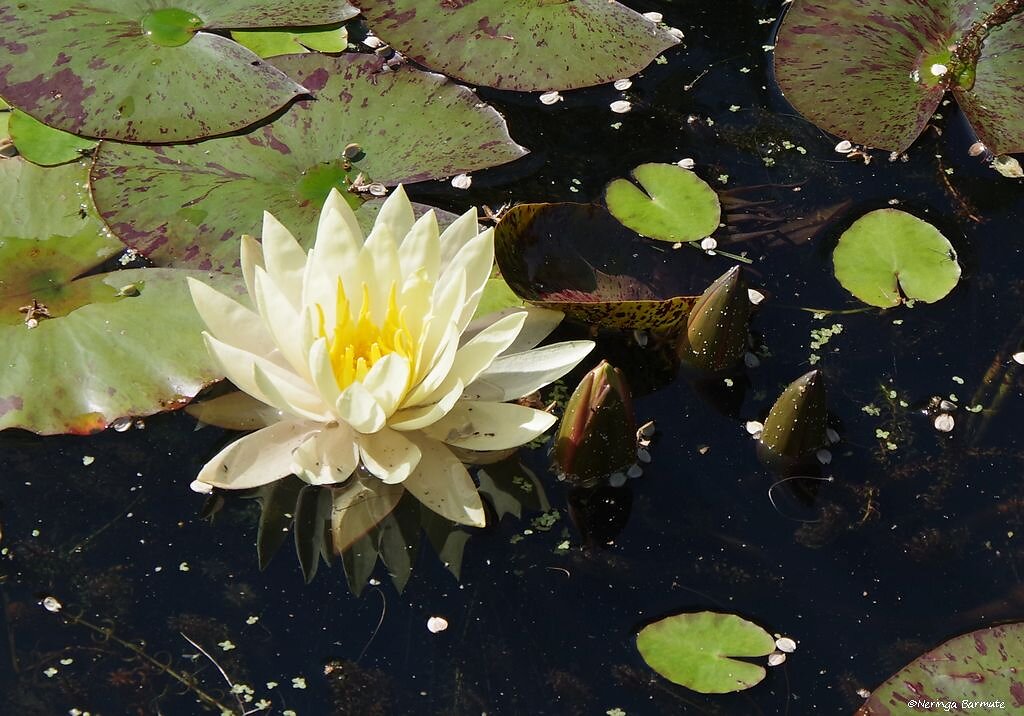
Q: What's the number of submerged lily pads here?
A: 1